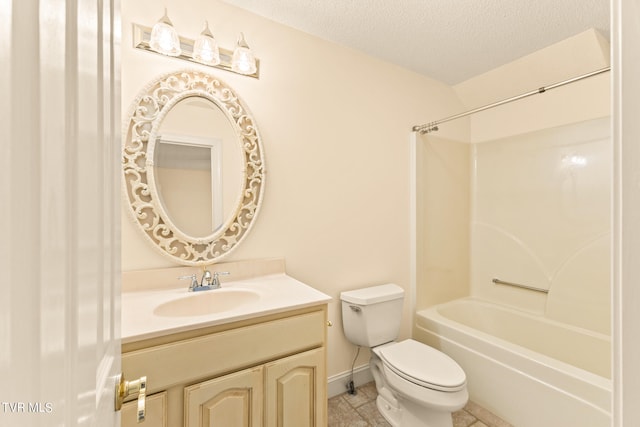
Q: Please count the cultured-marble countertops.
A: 1